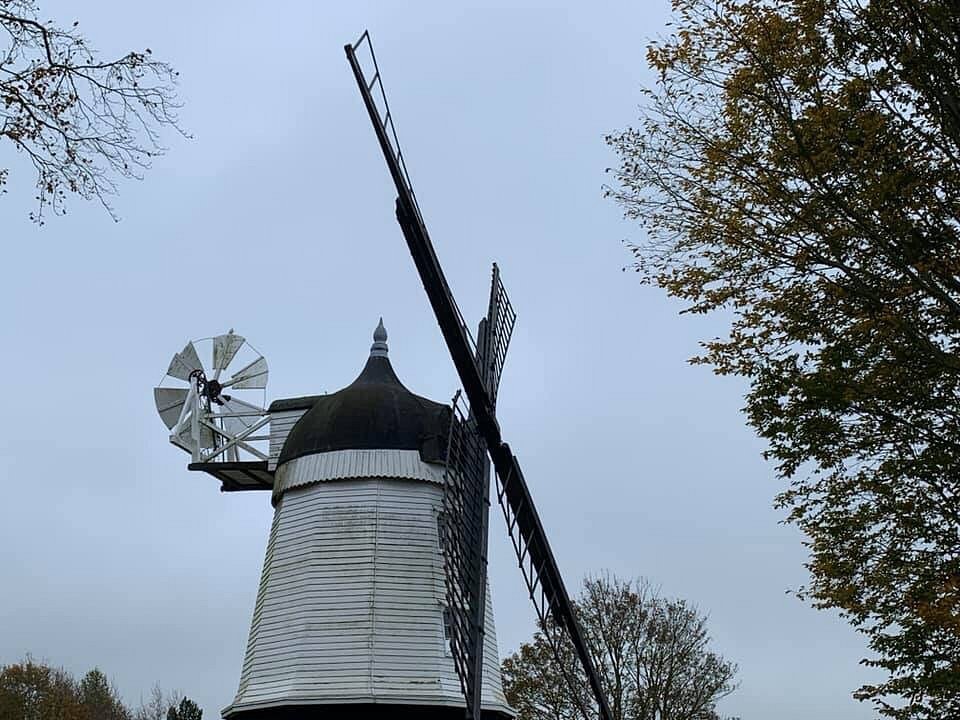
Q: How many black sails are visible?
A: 4